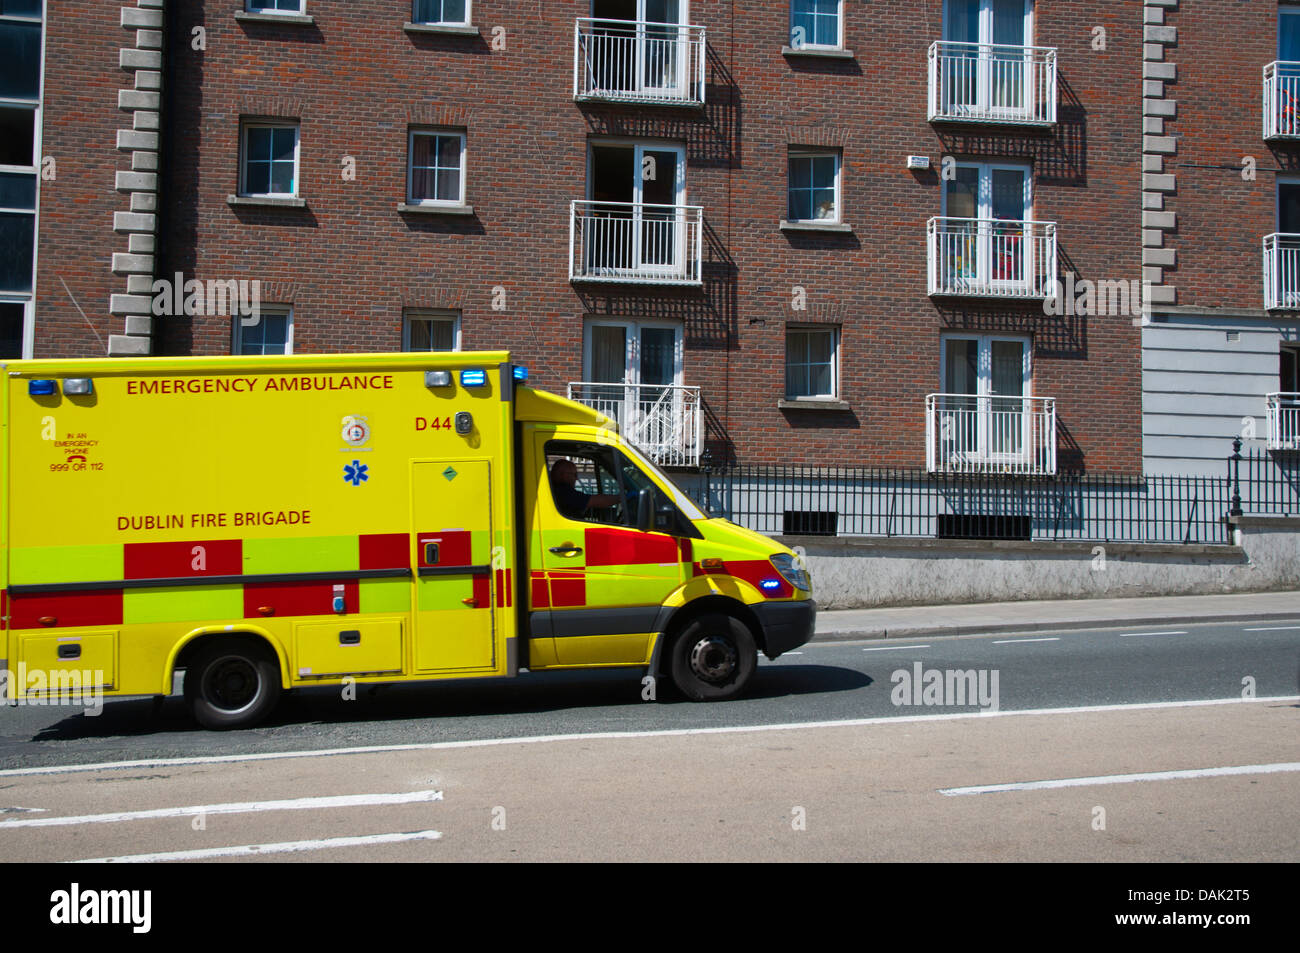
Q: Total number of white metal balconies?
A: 9